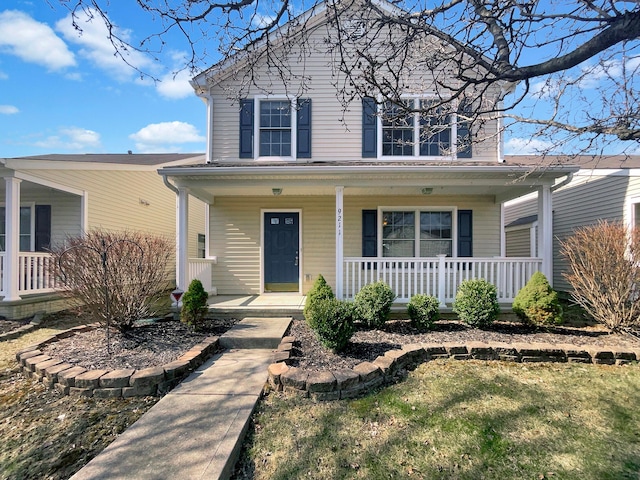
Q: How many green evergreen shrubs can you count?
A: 7